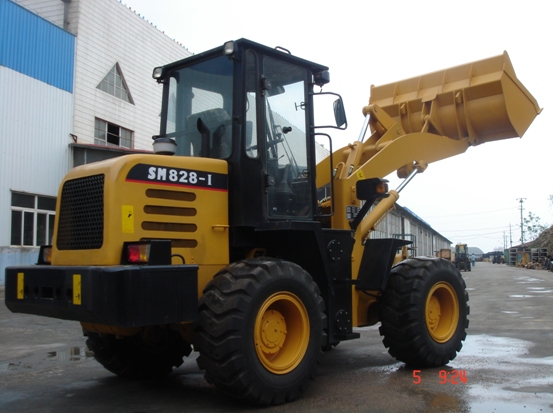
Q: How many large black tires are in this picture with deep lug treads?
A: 3